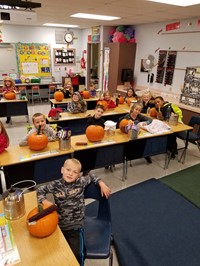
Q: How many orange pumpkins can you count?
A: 11